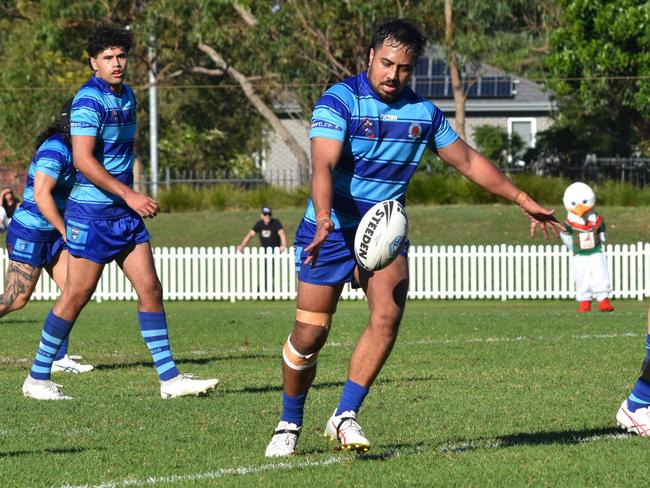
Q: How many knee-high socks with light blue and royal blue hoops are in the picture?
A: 2